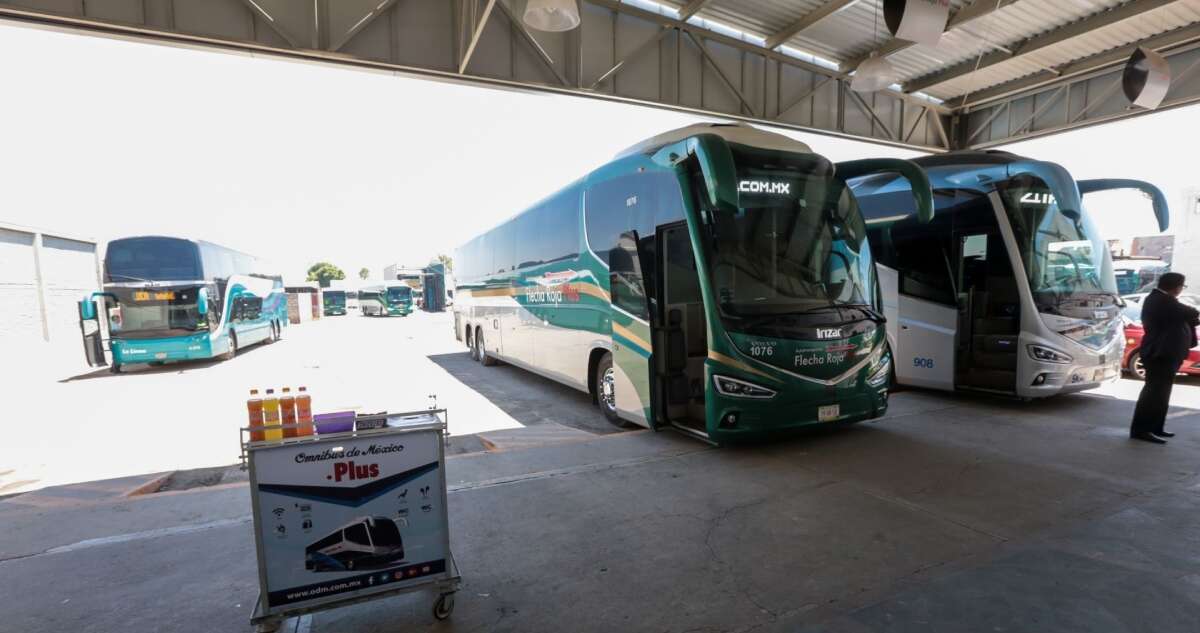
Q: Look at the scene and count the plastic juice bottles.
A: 4